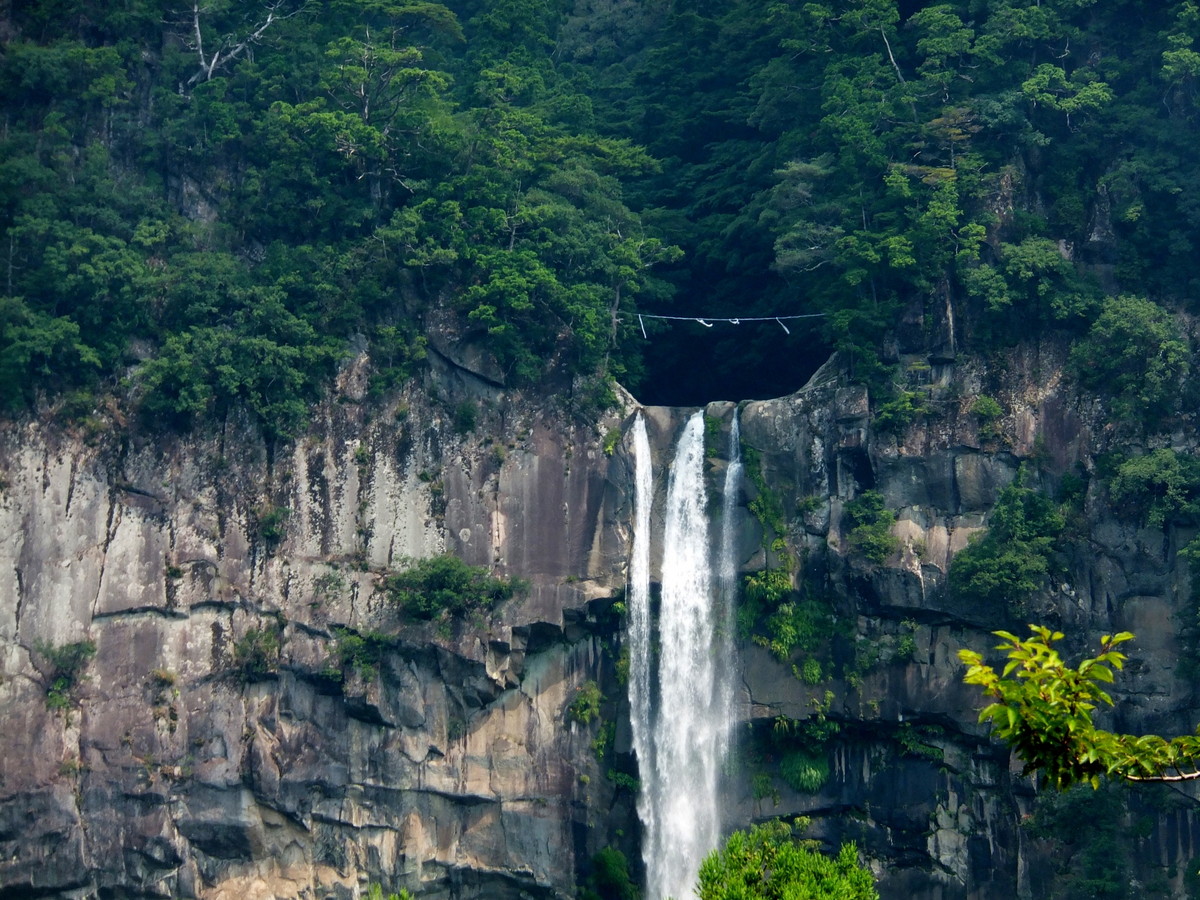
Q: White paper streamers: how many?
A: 4